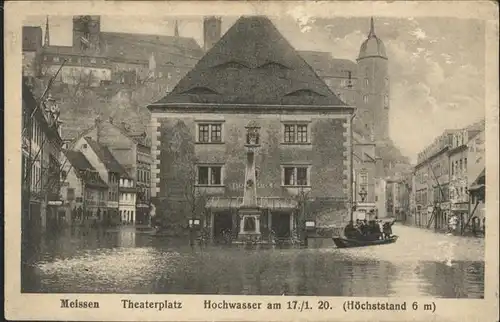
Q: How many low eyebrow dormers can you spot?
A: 4